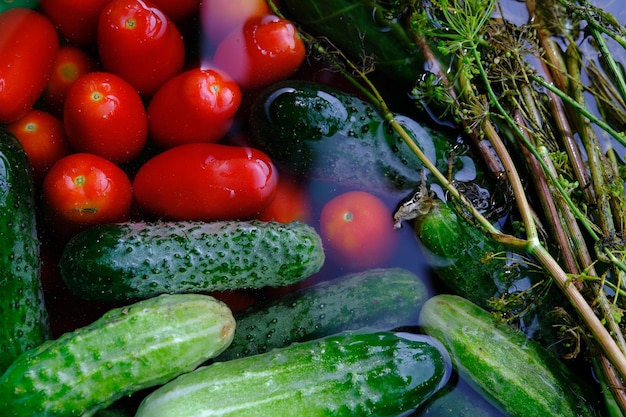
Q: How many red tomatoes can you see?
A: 14